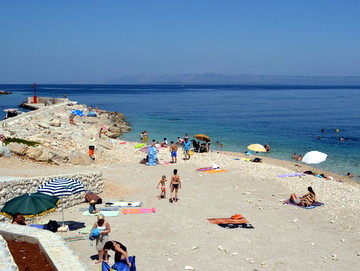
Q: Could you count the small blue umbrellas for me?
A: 2